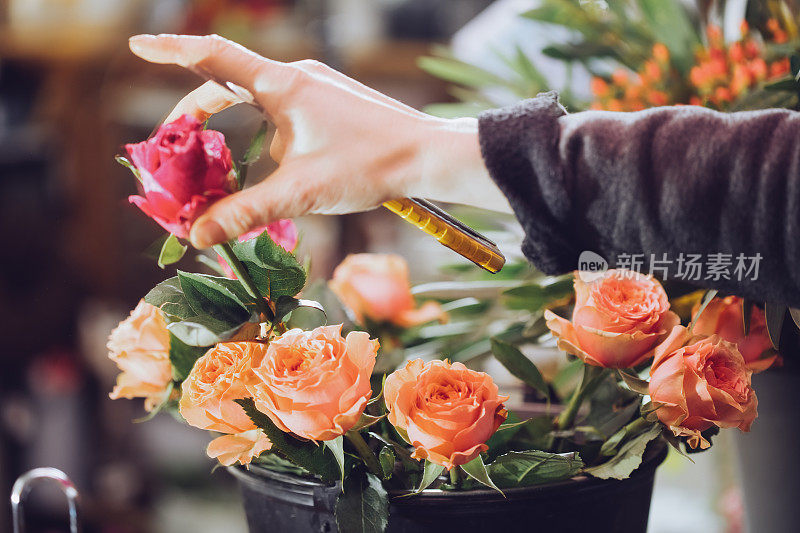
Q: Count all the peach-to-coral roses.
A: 8